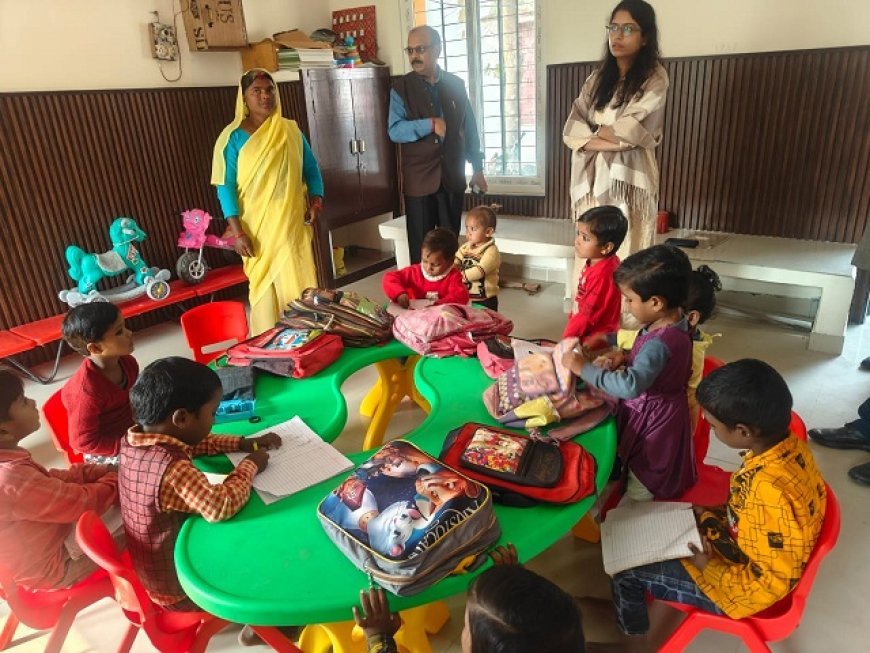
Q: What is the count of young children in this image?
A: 10